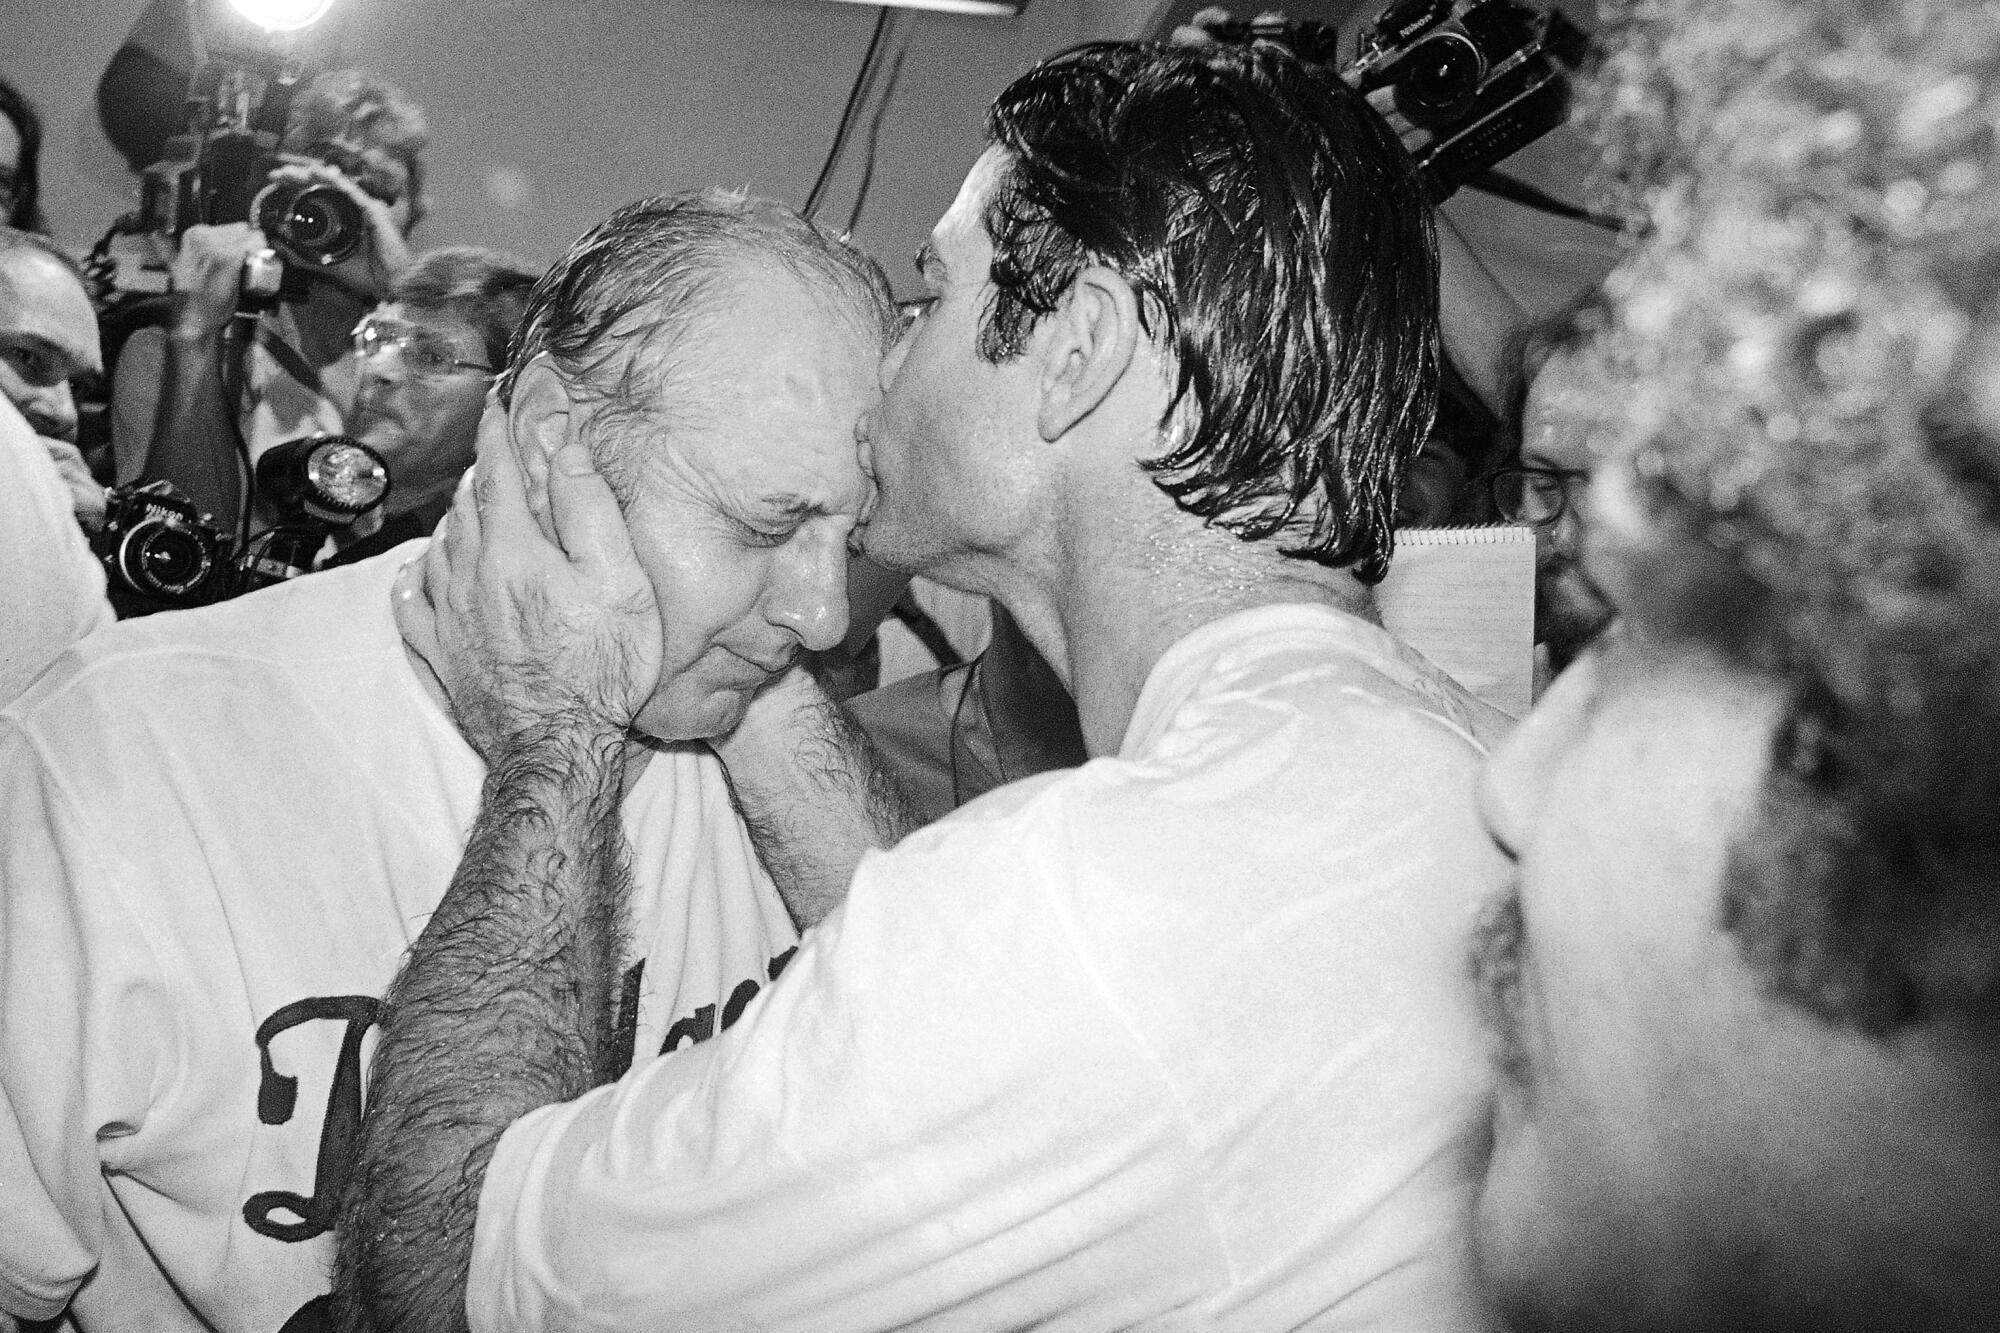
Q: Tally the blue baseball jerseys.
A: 0